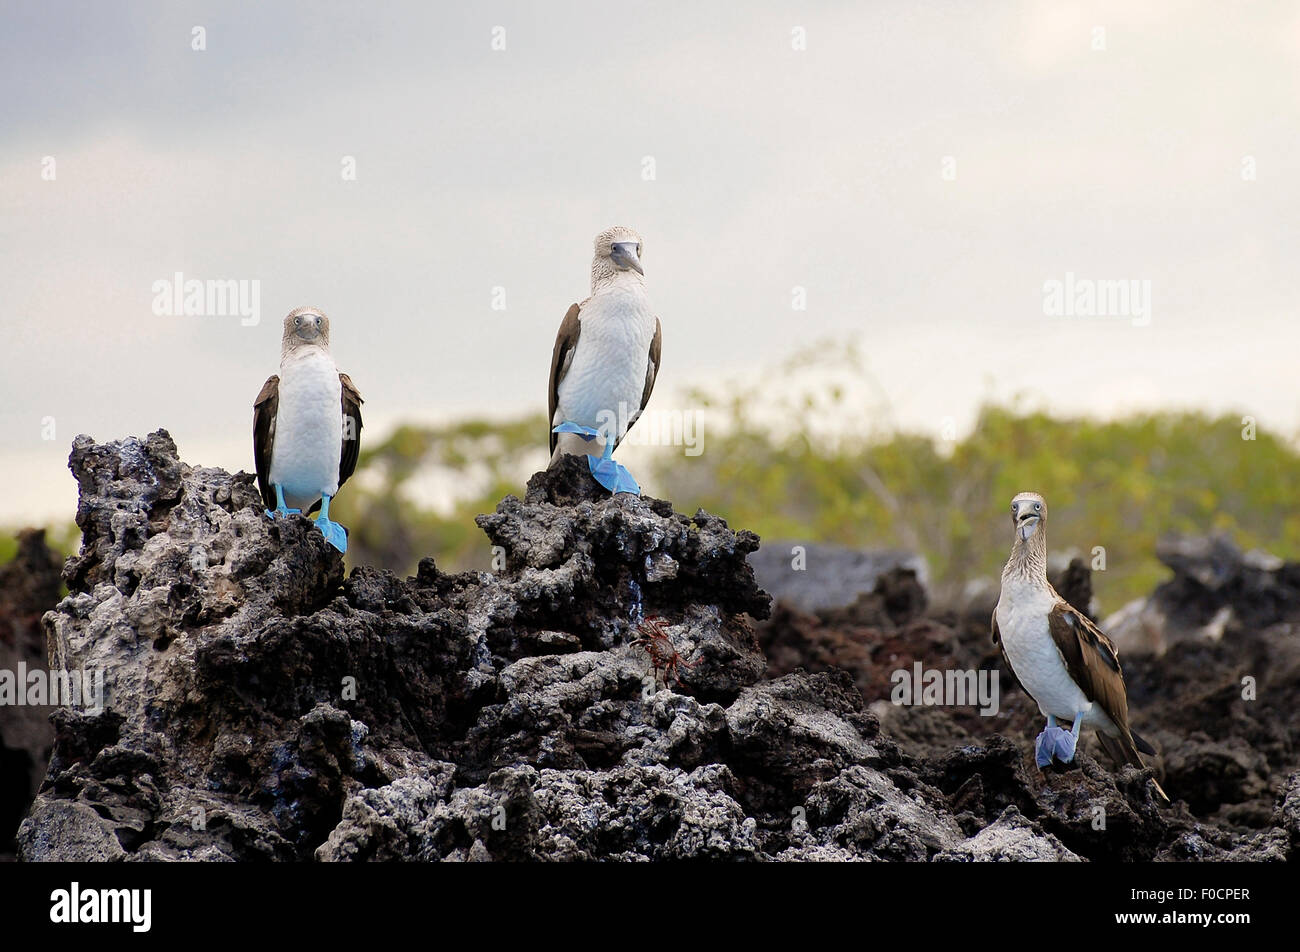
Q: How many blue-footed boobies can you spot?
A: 3